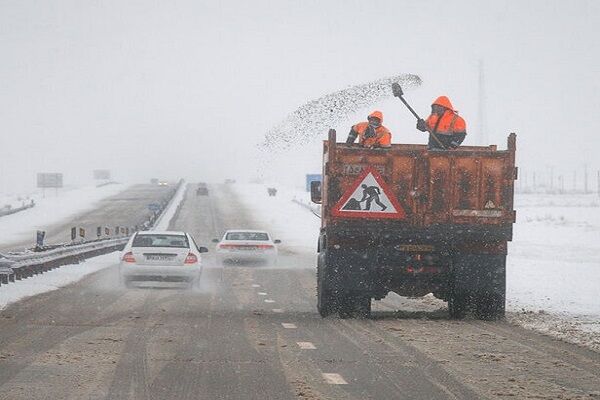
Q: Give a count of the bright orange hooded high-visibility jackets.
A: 2